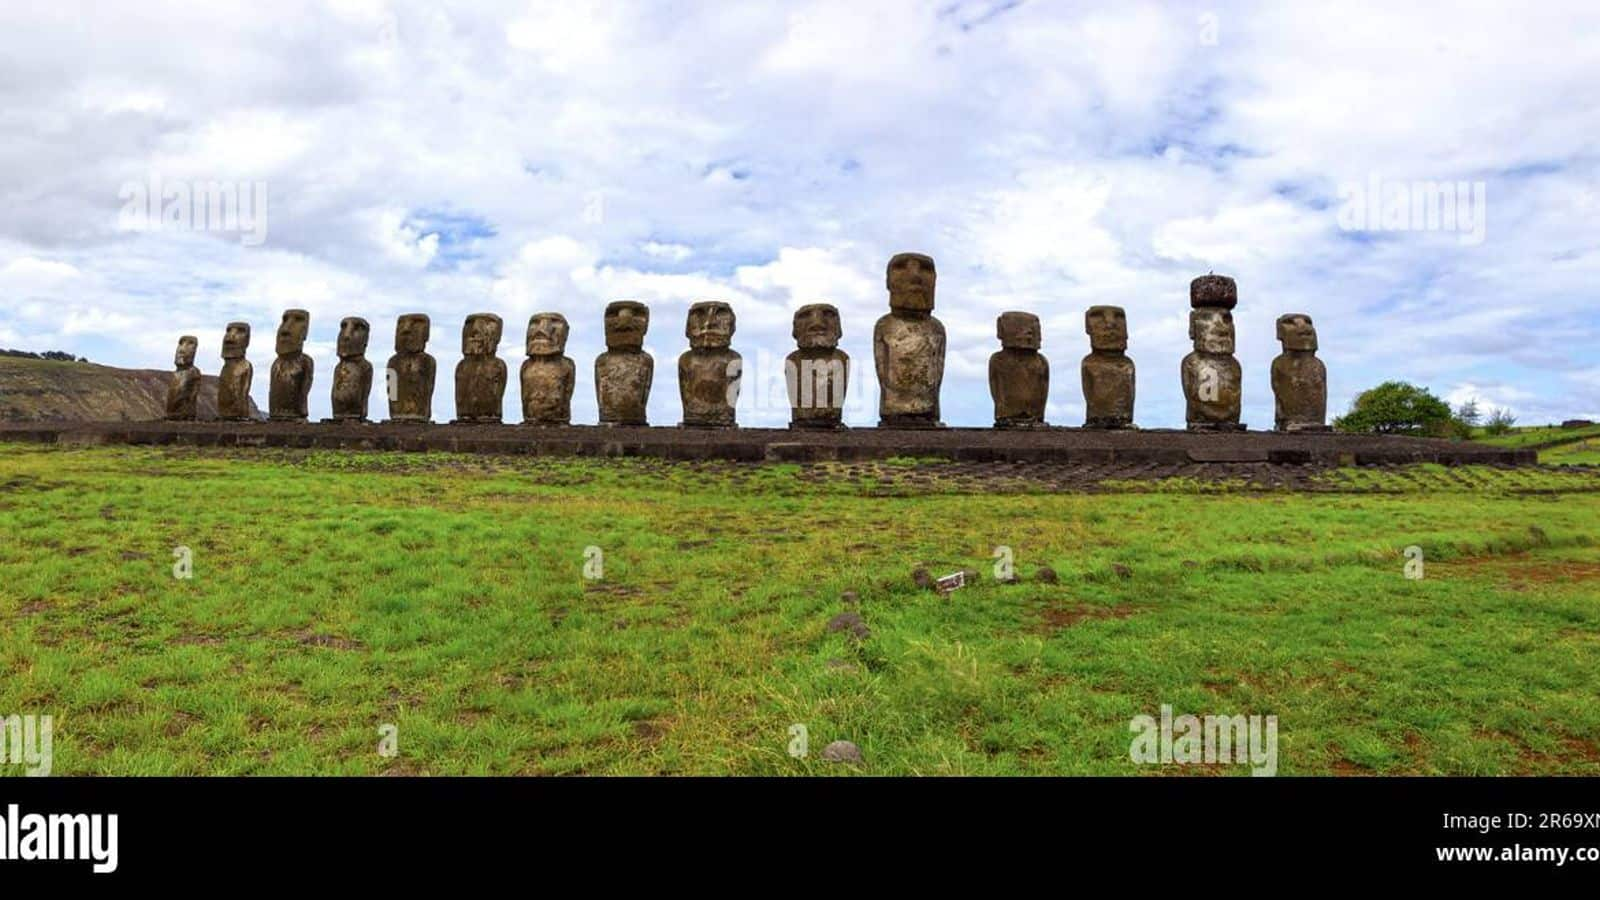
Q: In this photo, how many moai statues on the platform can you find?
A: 15